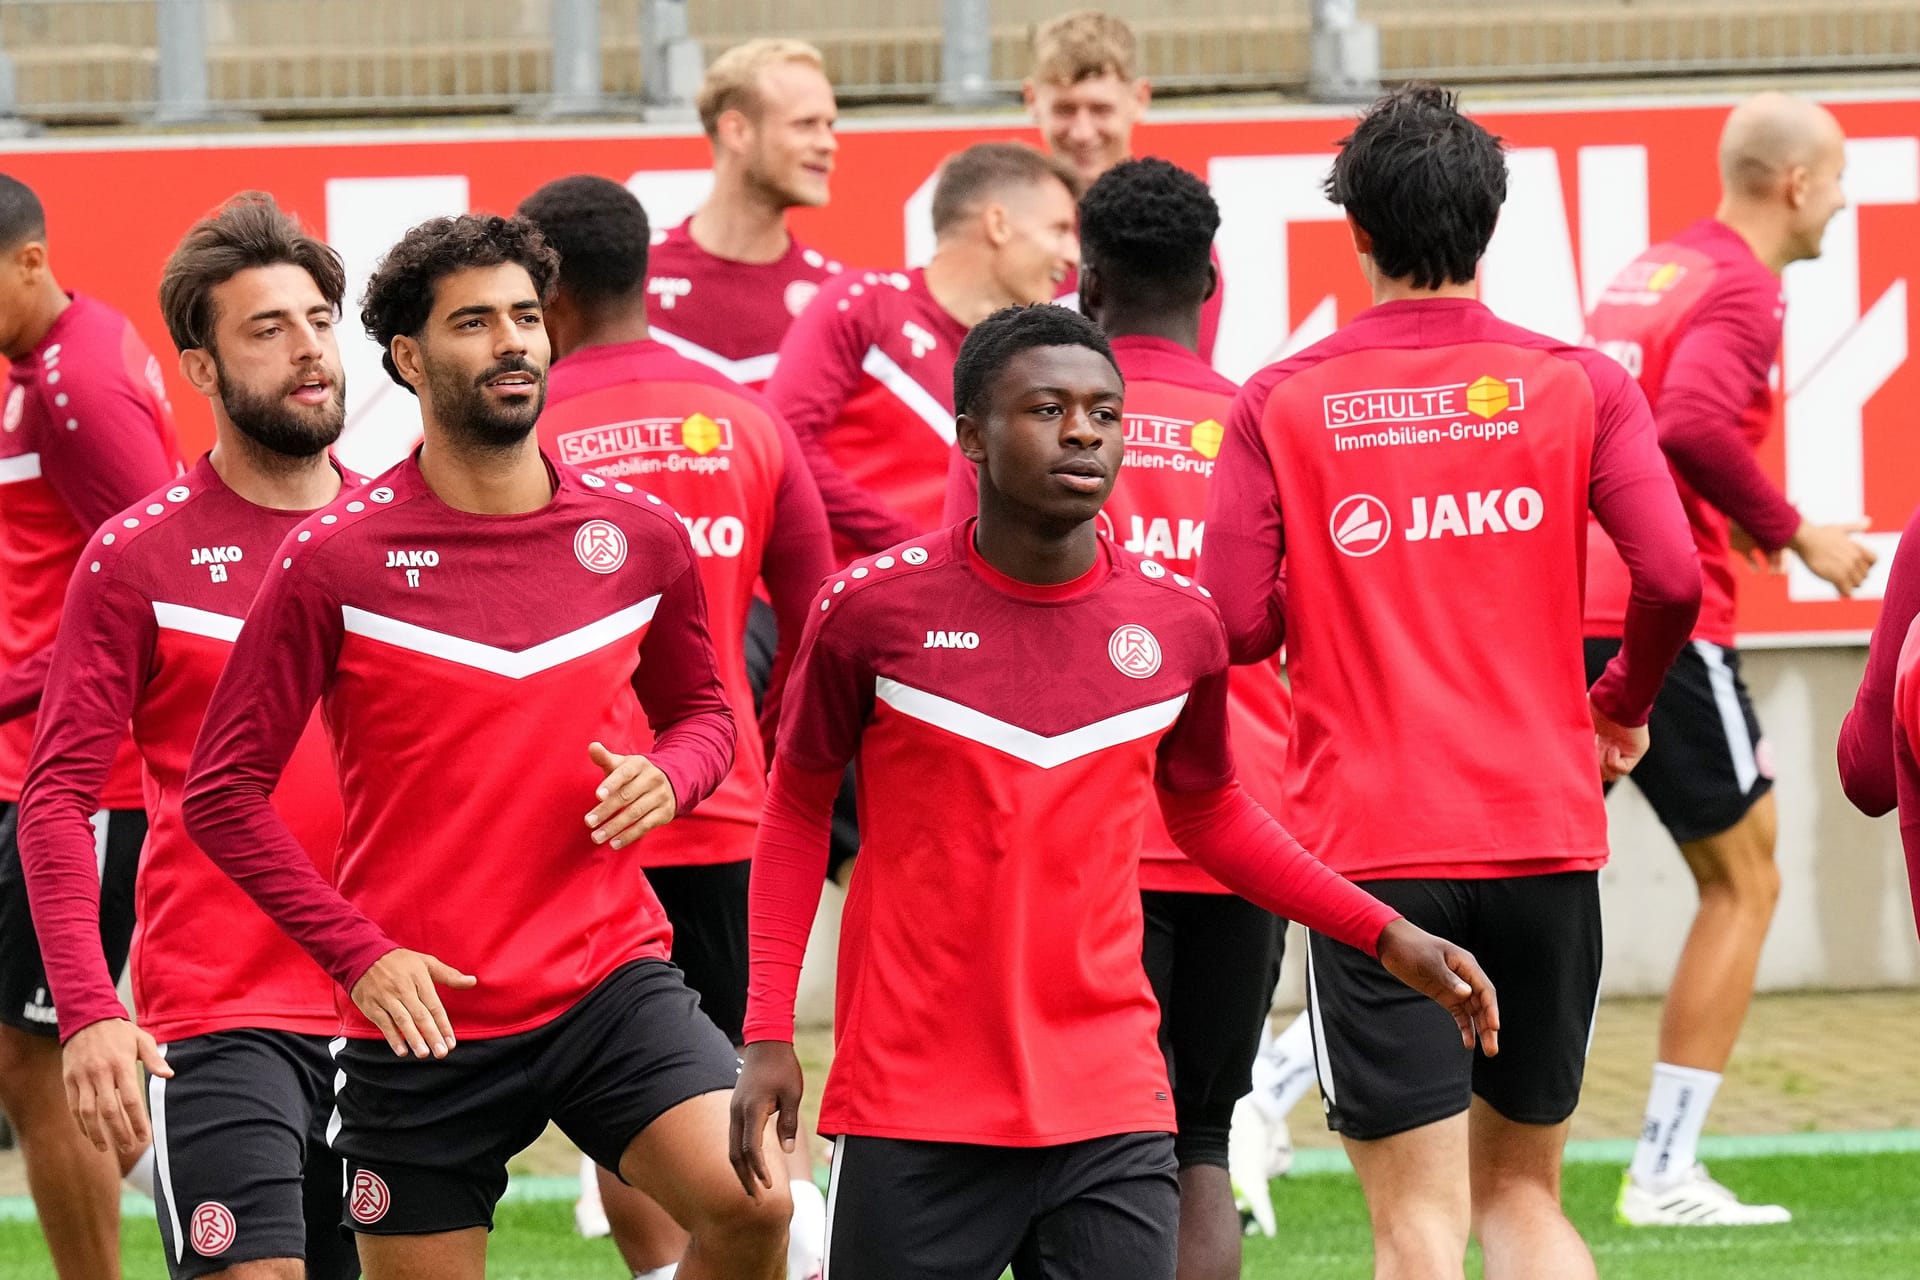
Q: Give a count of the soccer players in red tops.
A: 12